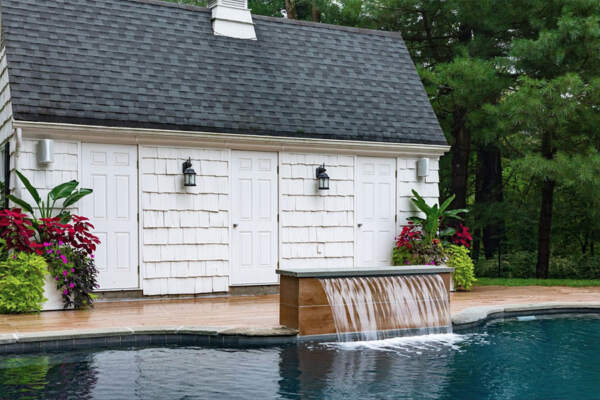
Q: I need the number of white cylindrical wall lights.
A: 2